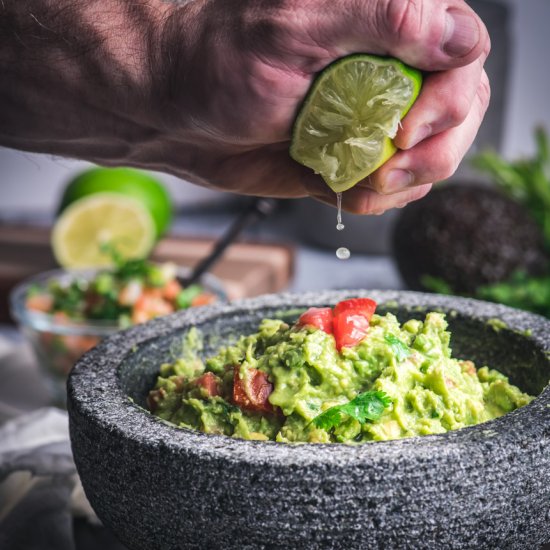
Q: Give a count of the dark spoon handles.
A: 1